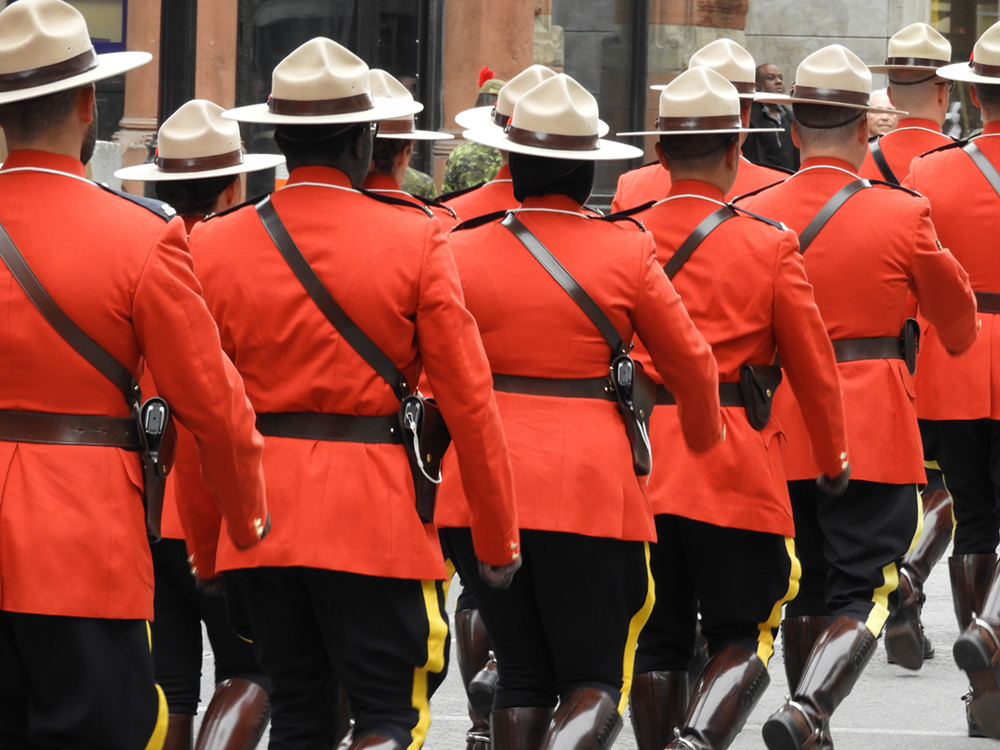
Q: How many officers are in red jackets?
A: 11